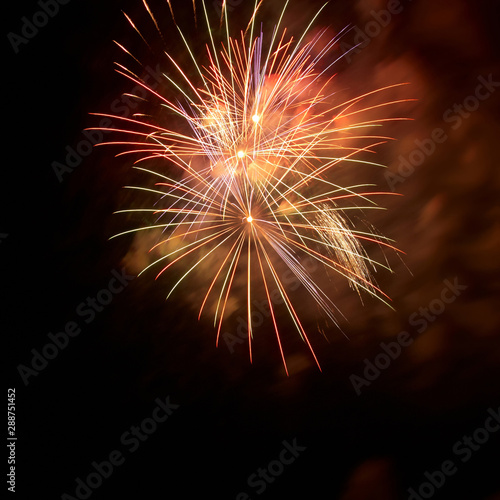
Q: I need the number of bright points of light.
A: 3